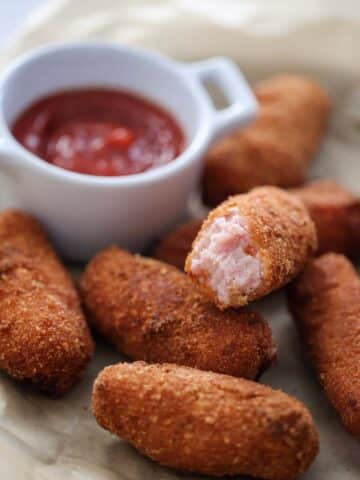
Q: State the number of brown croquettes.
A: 8